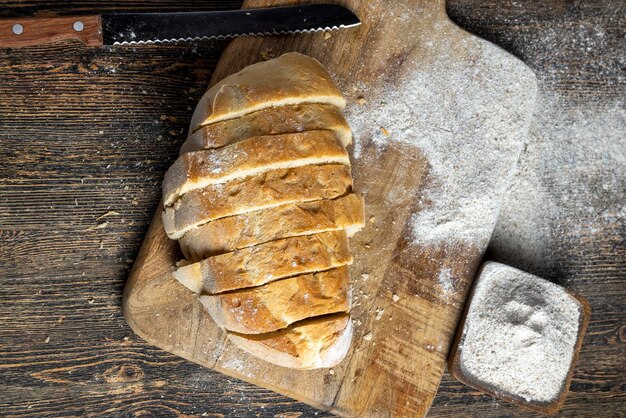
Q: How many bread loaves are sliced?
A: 1